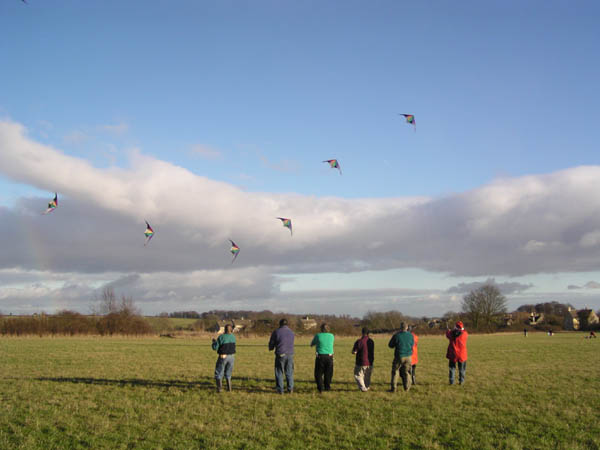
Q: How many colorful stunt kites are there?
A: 6